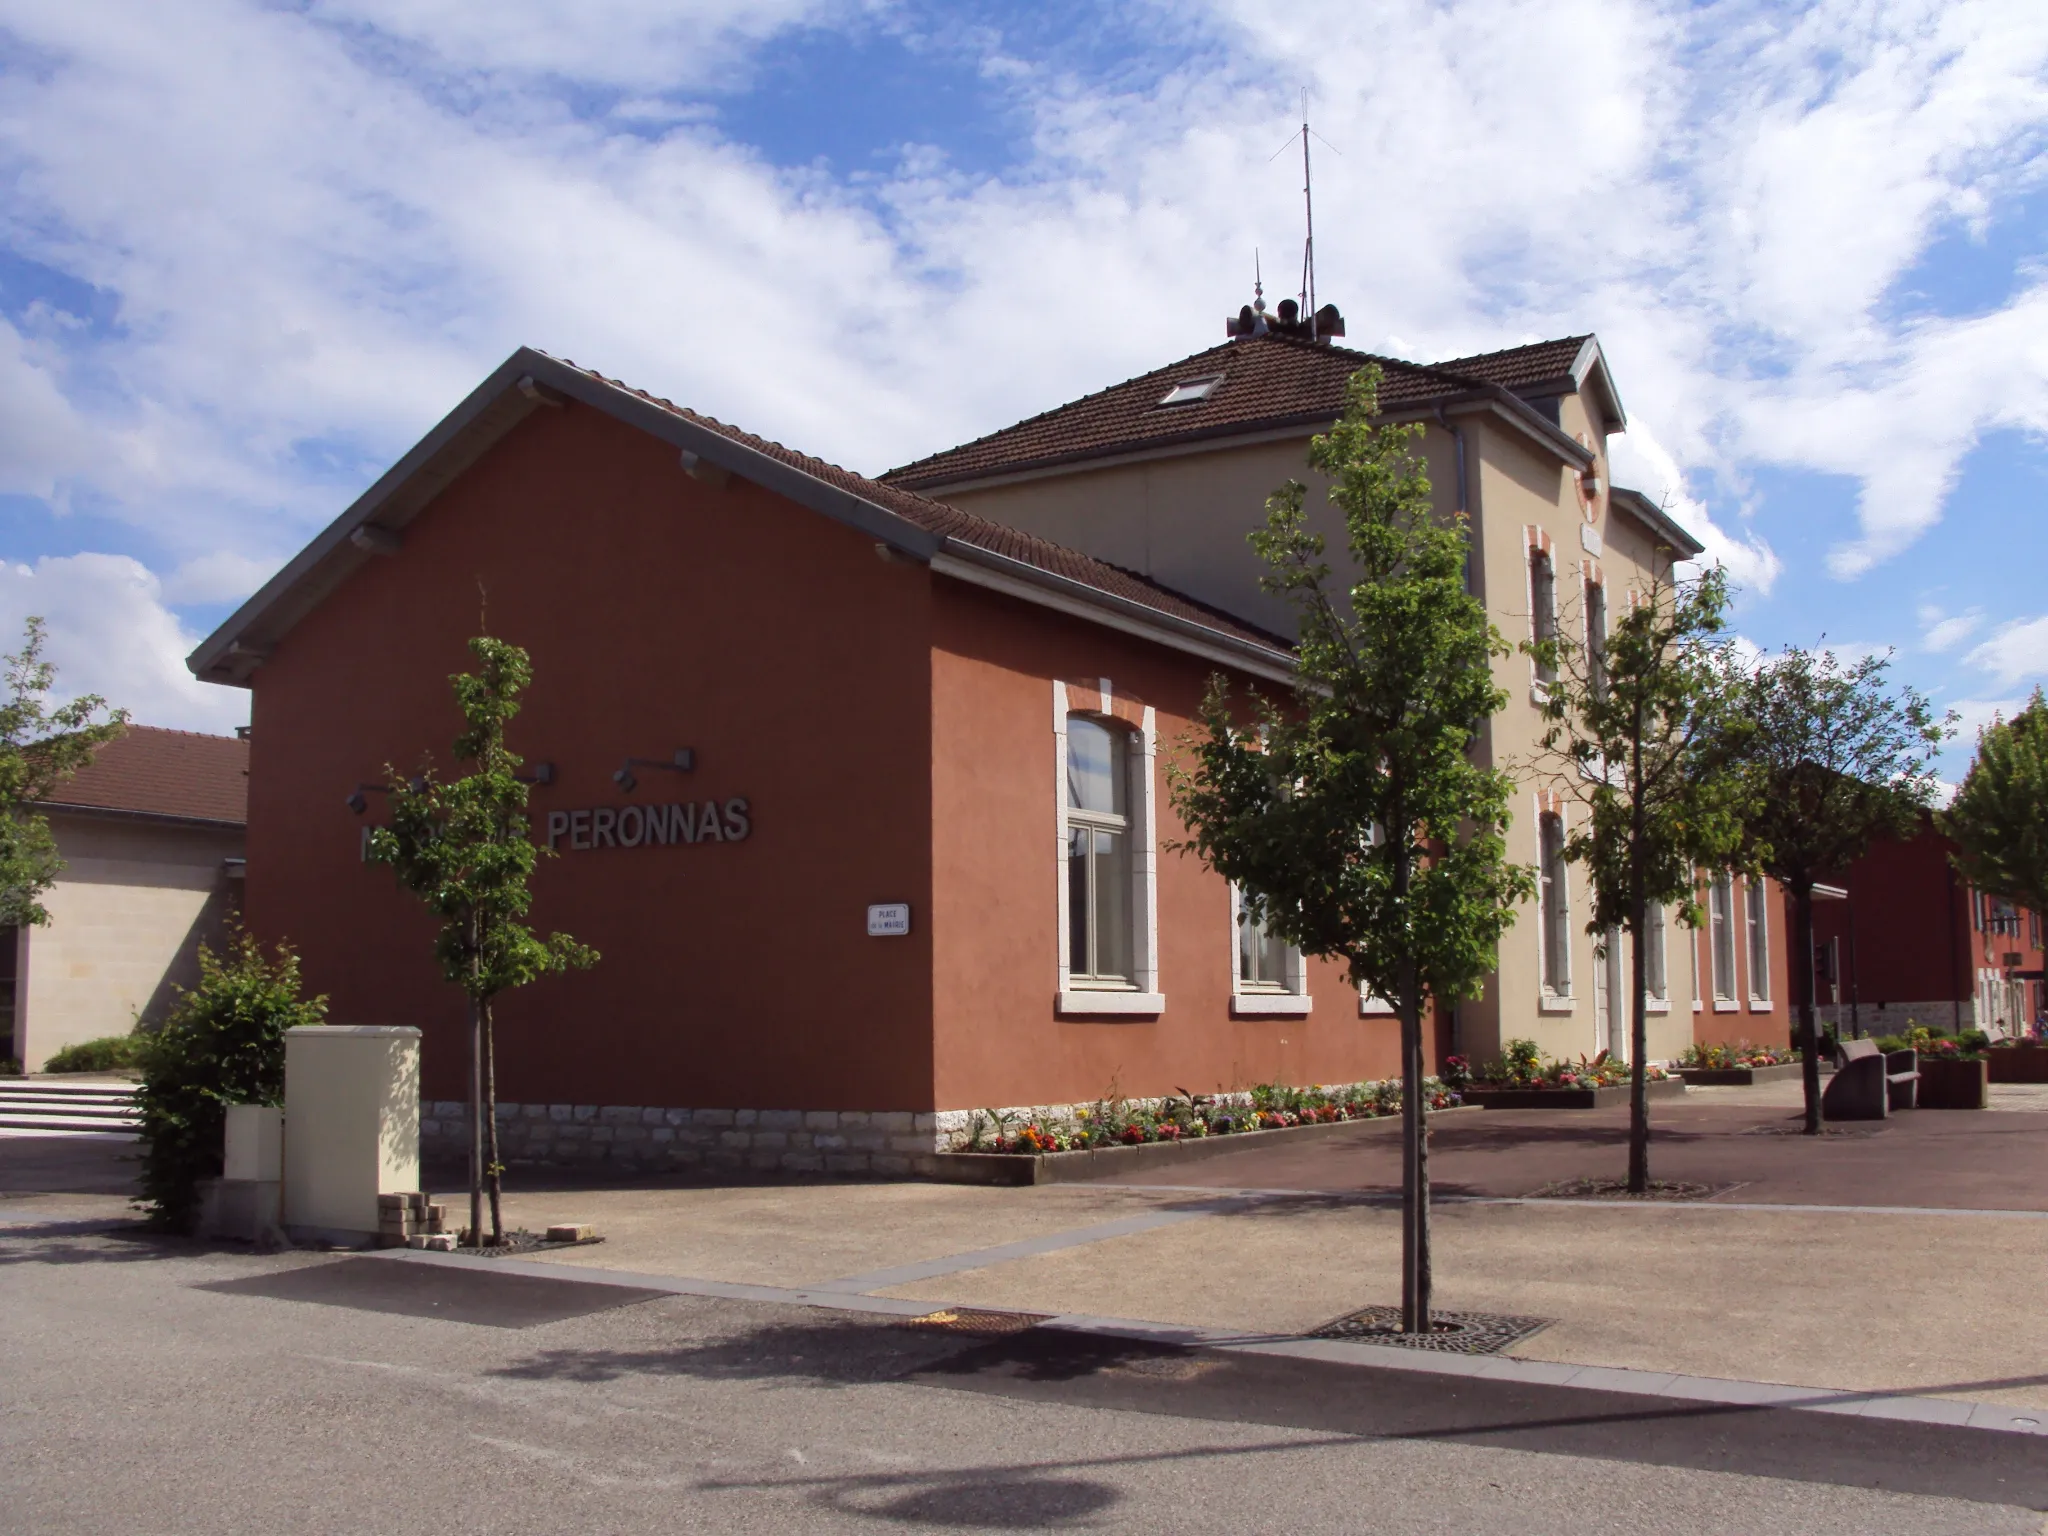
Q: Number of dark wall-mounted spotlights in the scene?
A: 3